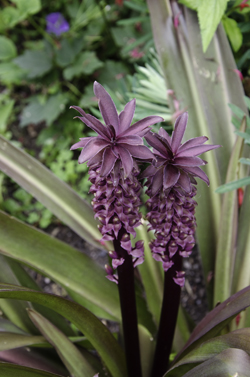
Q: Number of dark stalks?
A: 2